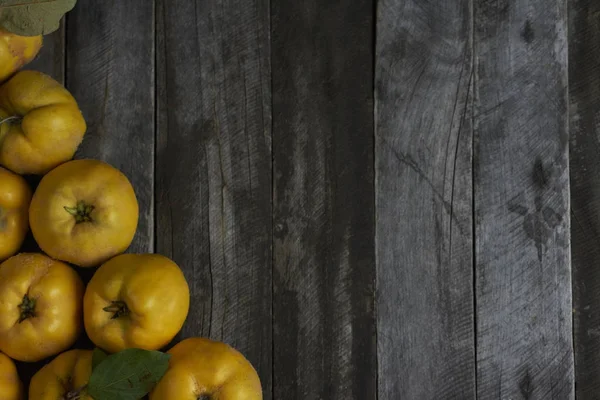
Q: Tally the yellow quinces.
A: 9